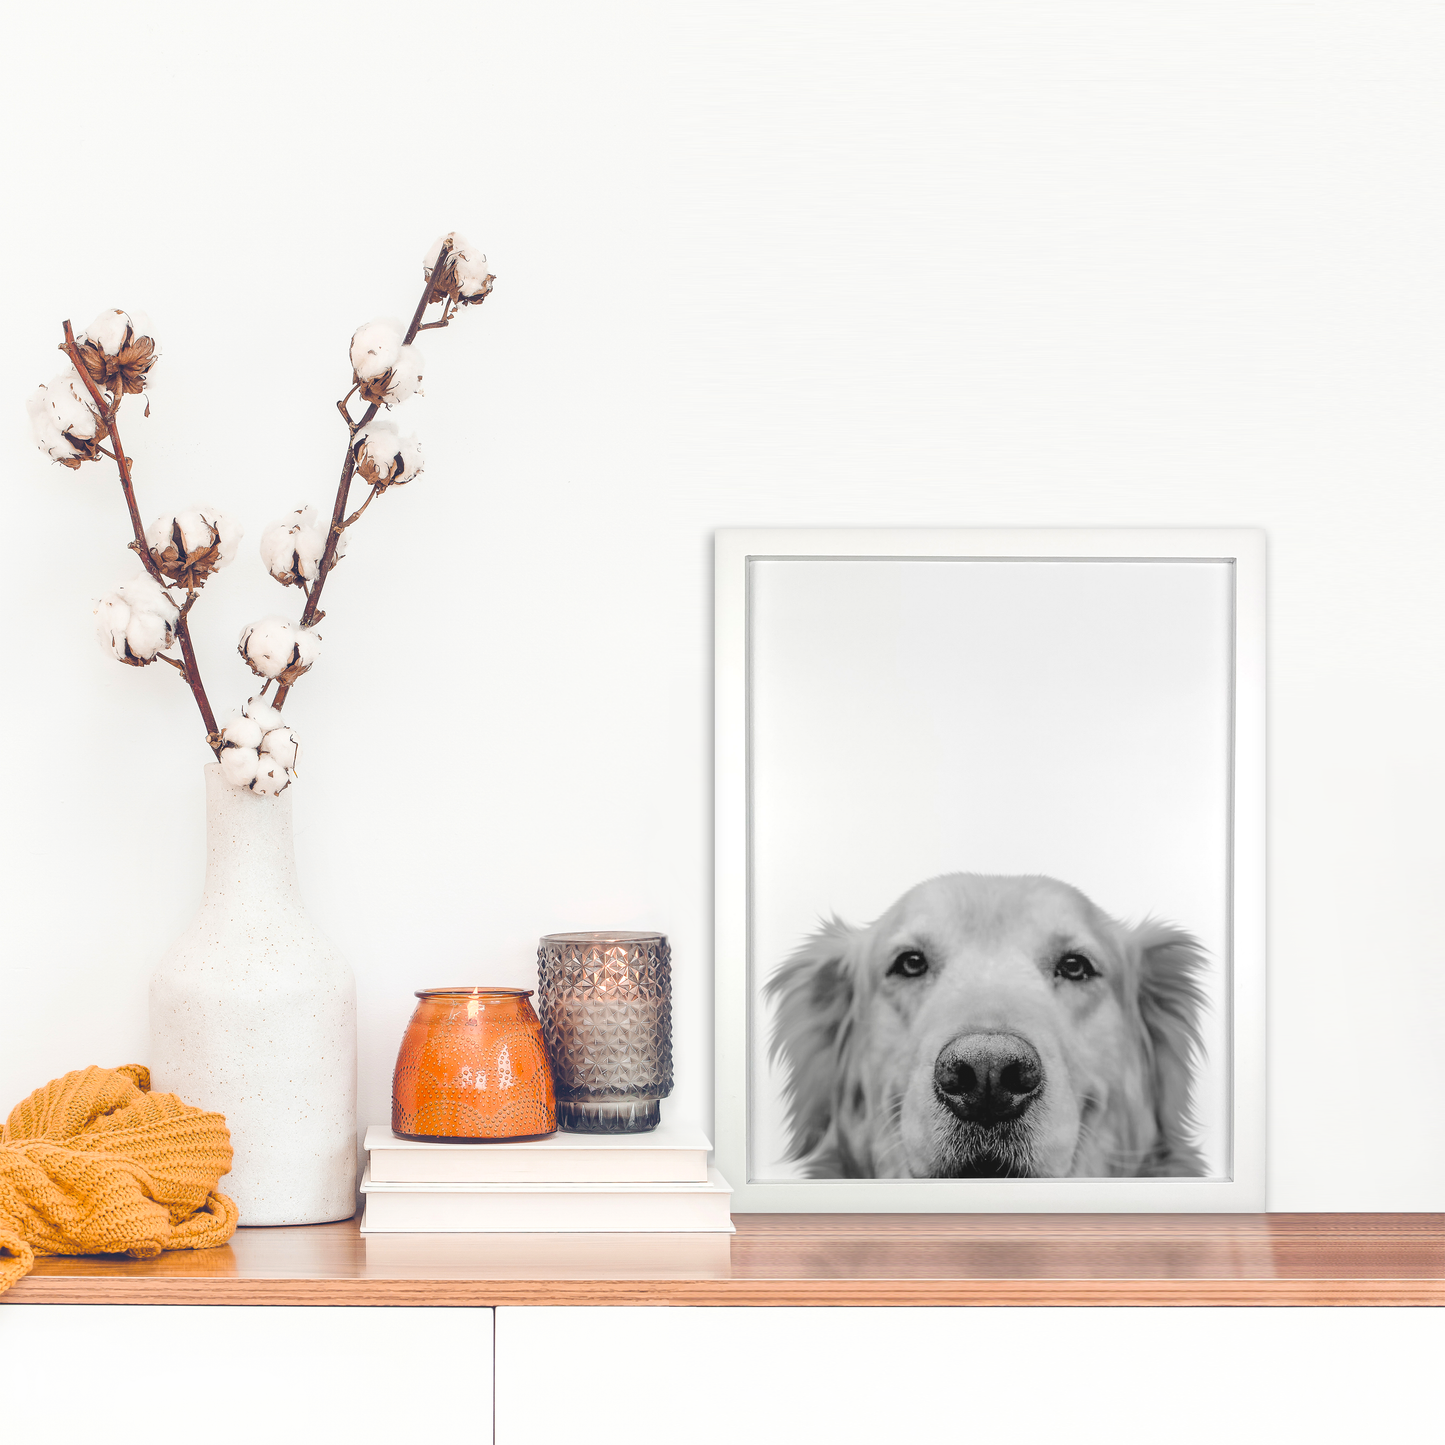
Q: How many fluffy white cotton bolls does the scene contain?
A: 10